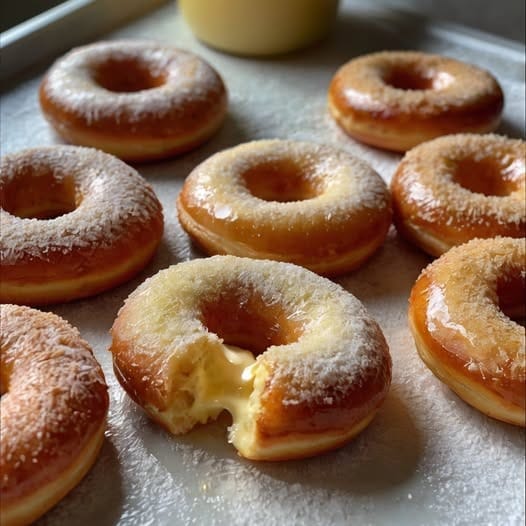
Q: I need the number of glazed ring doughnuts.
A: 8